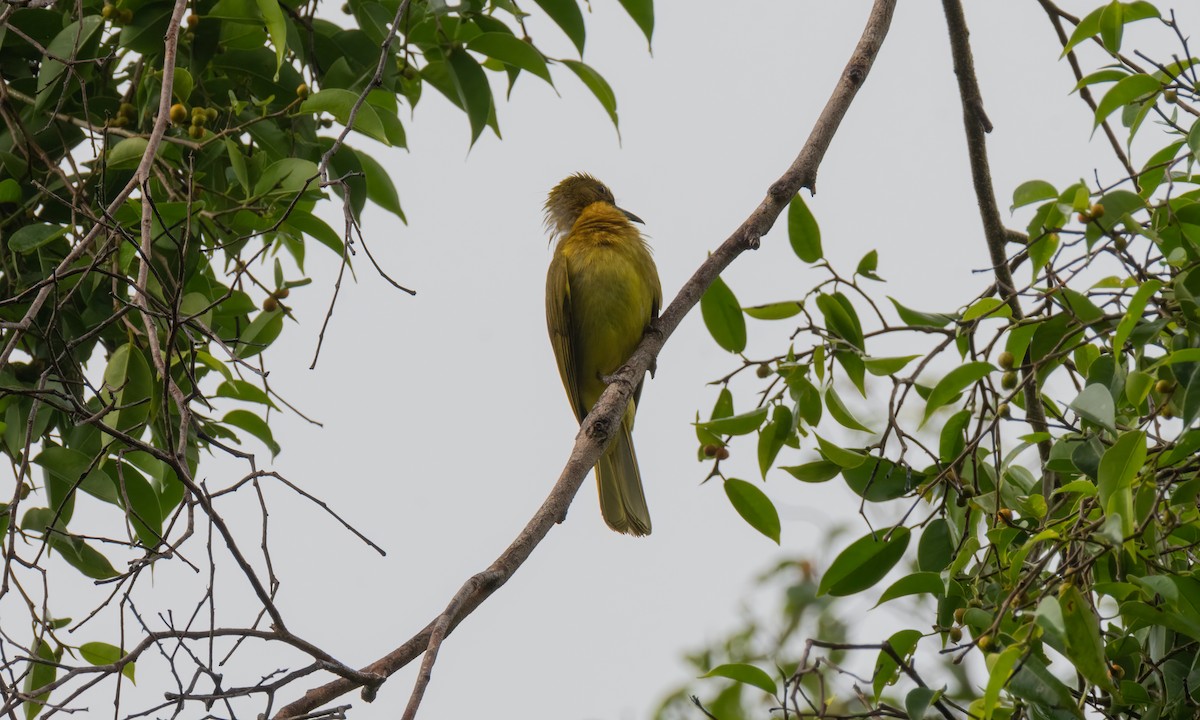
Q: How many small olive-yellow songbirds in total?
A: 1